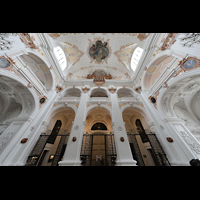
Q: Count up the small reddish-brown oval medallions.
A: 4